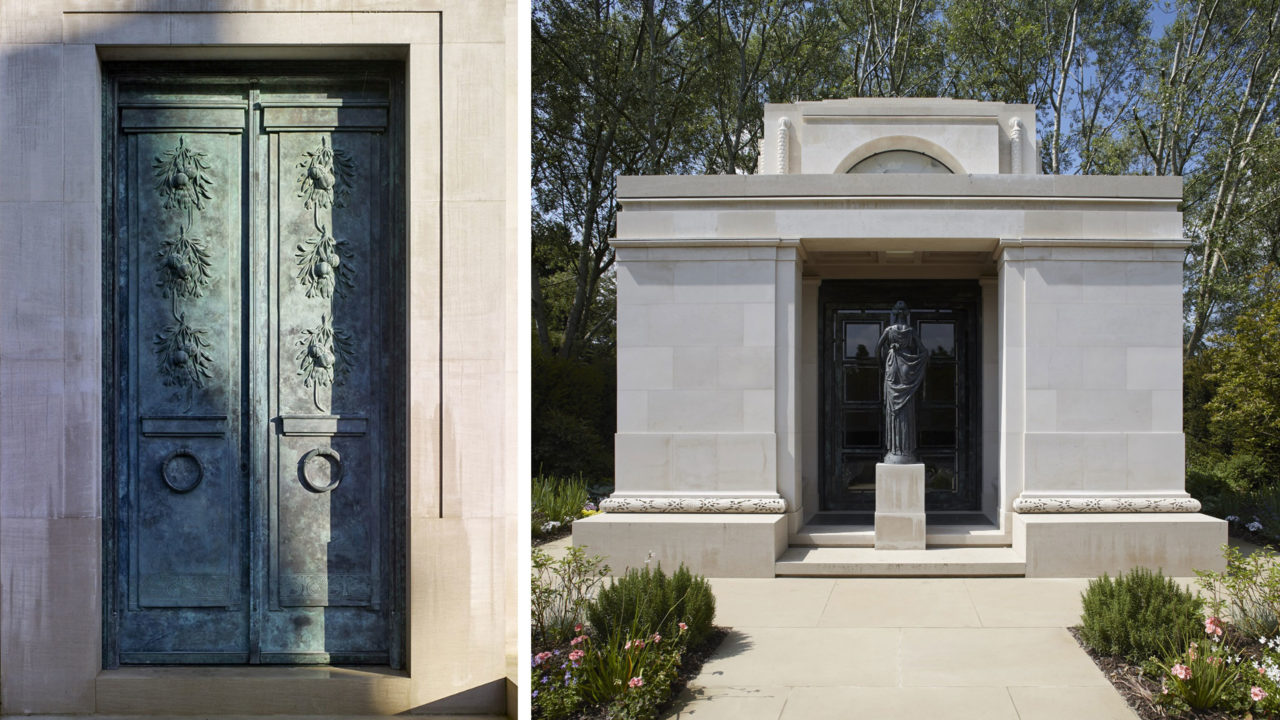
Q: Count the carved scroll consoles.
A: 2